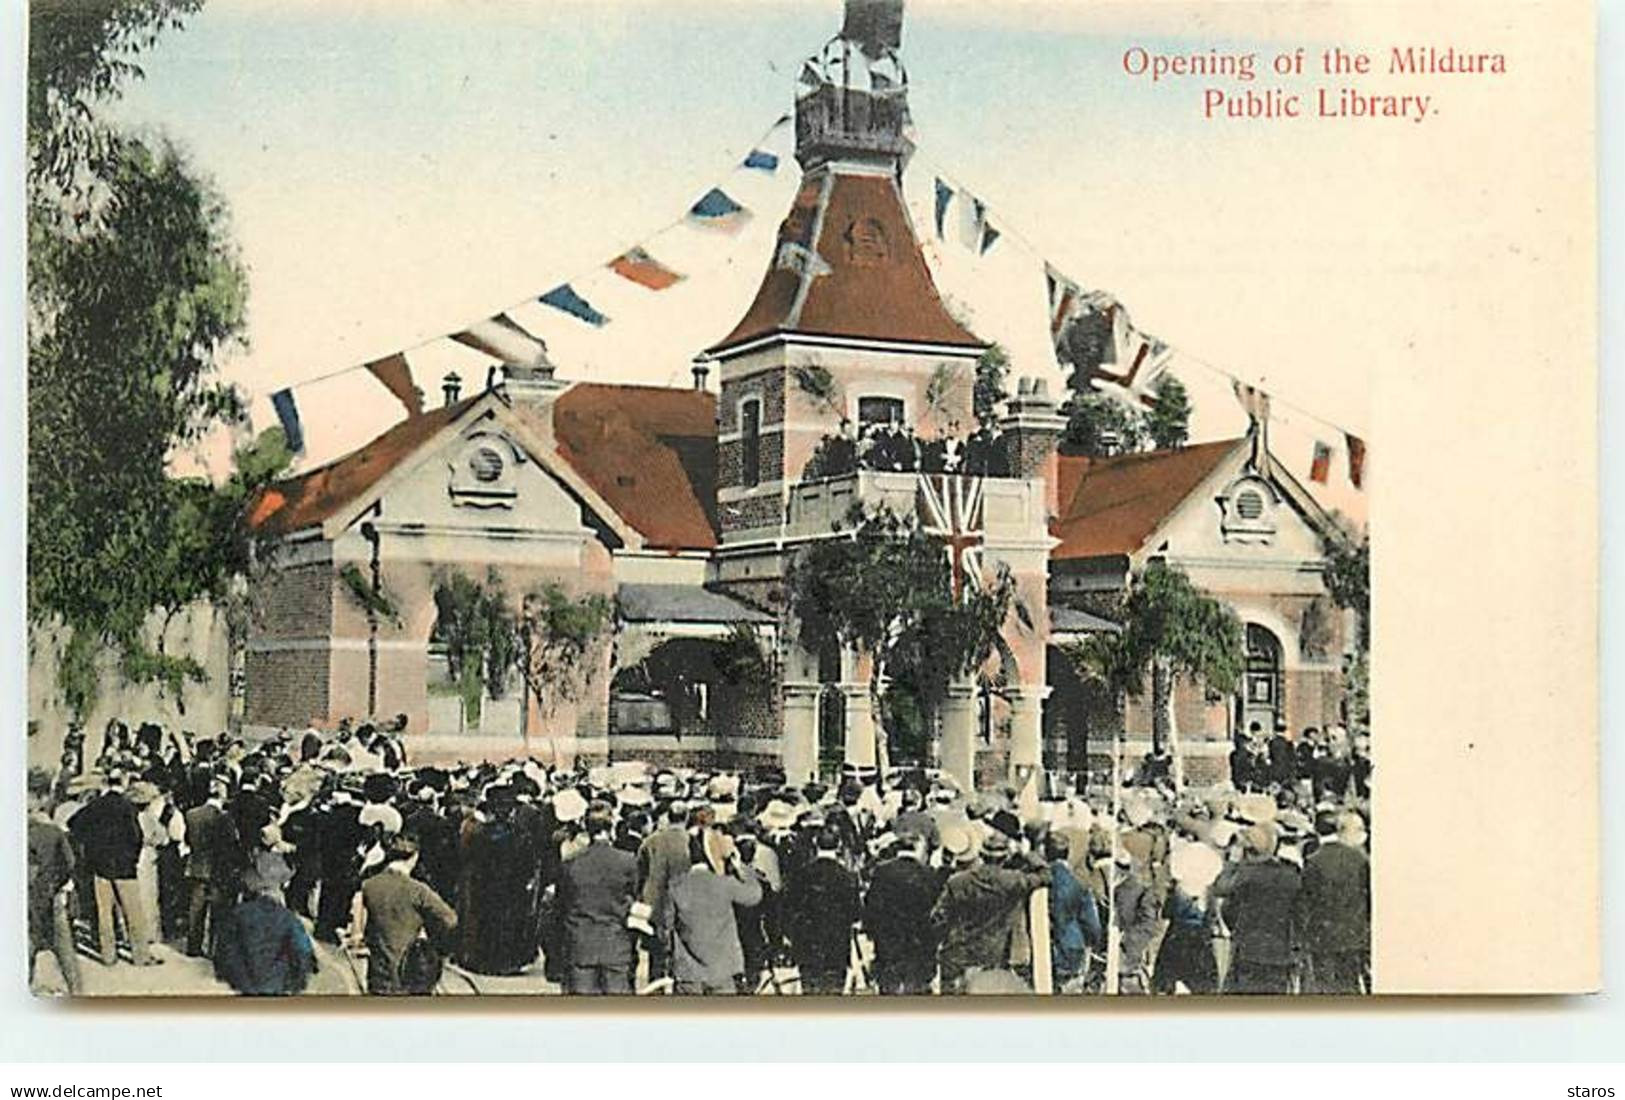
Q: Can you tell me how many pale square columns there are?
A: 4